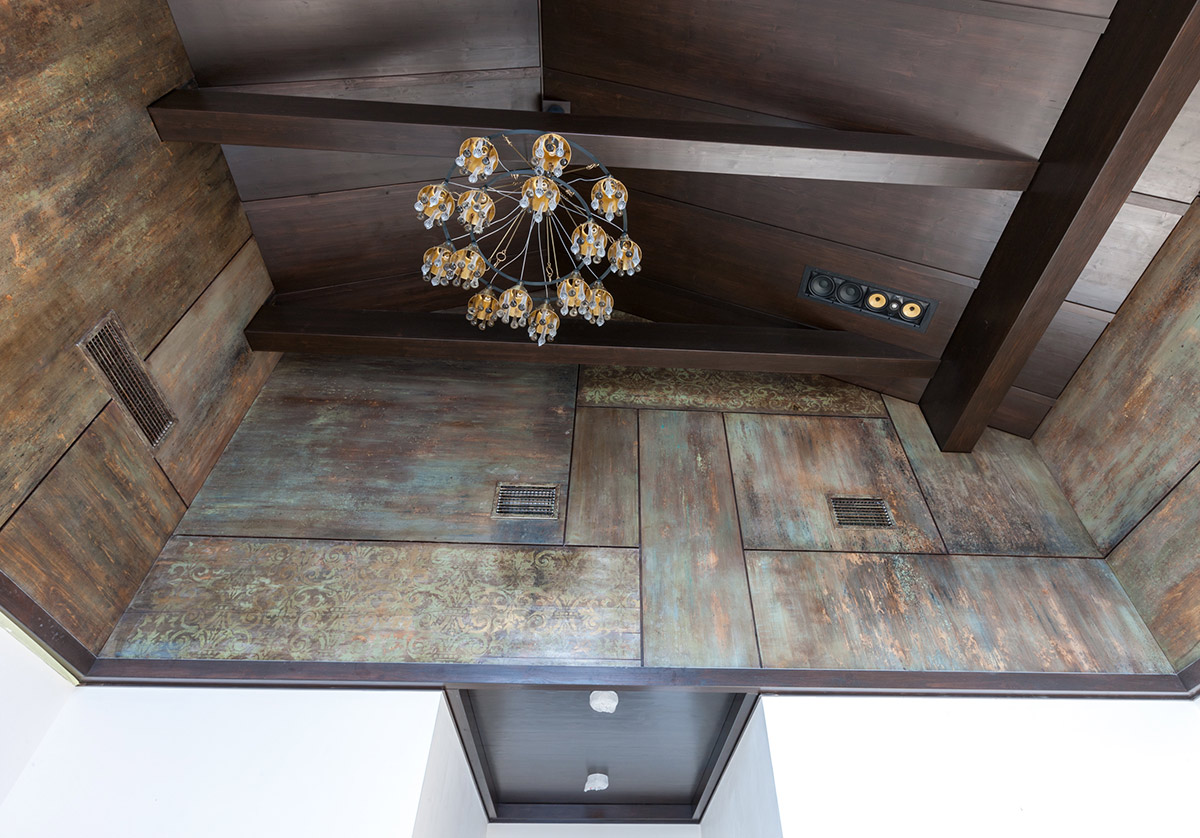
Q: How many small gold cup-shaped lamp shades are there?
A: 15